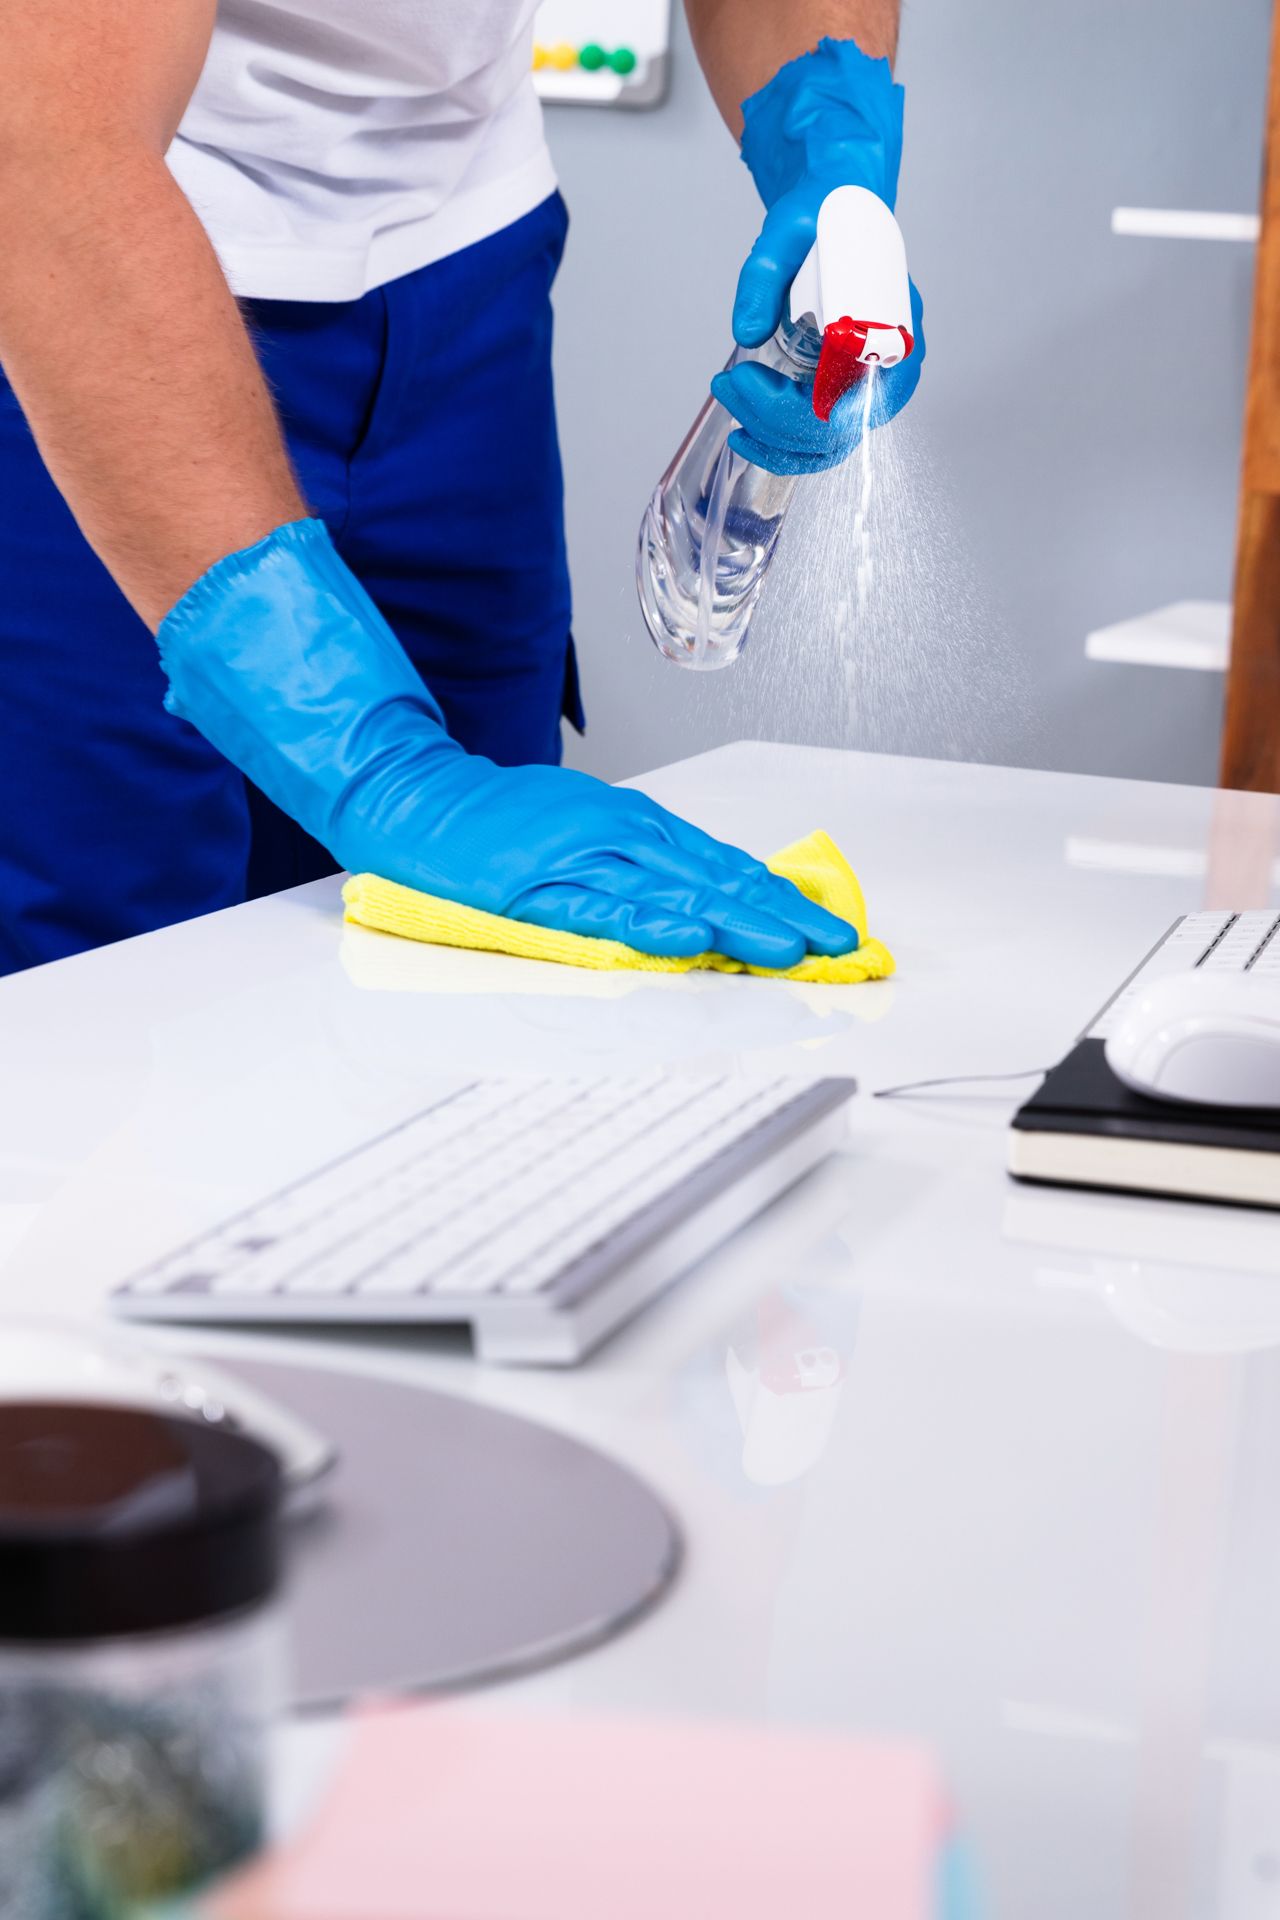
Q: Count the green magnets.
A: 2